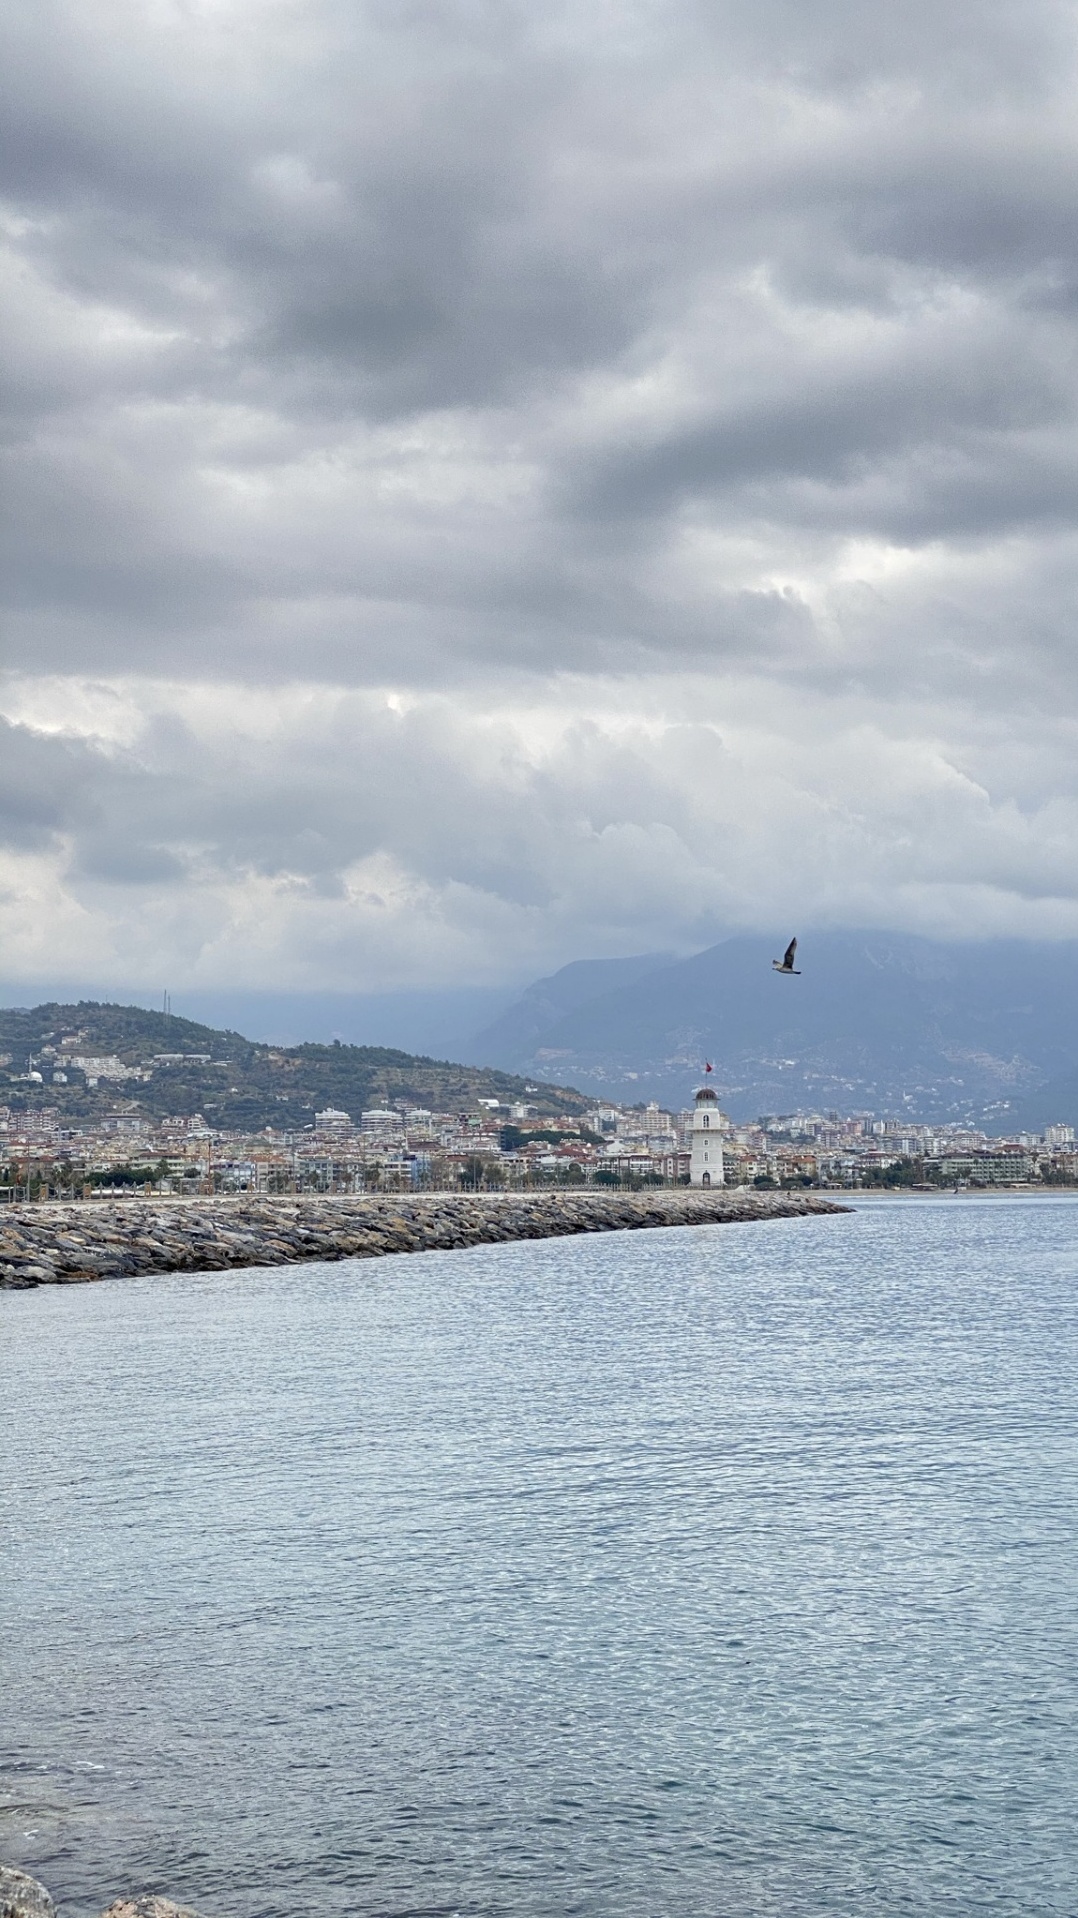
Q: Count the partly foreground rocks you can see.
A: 2